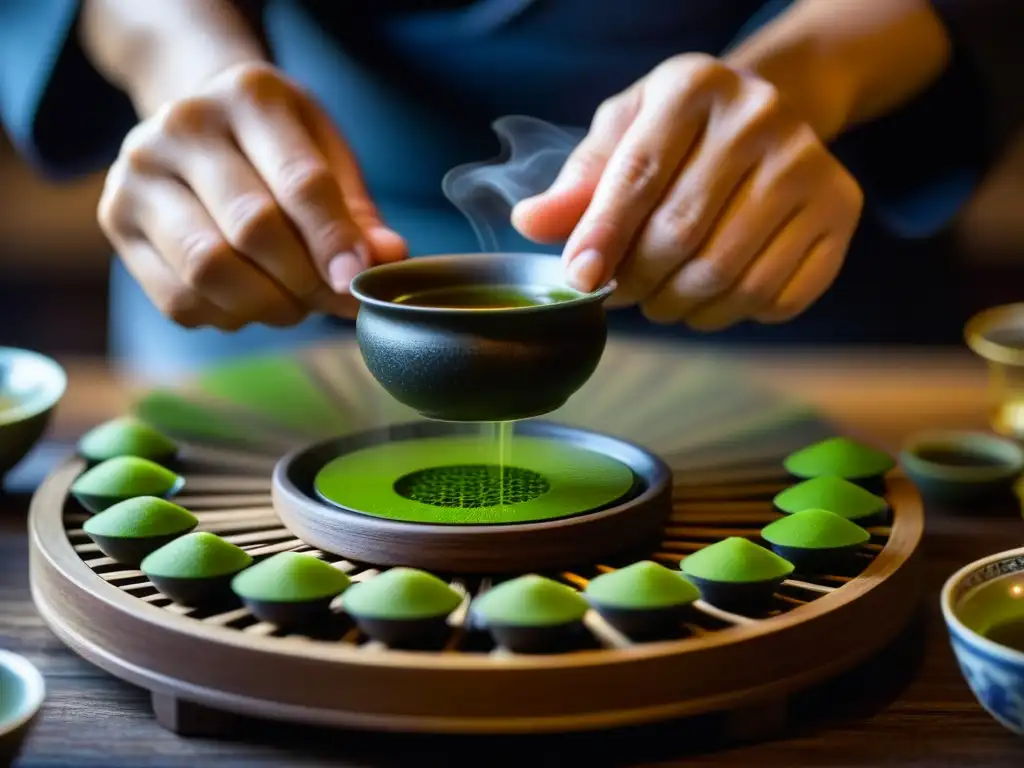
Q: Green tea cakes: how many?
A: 12